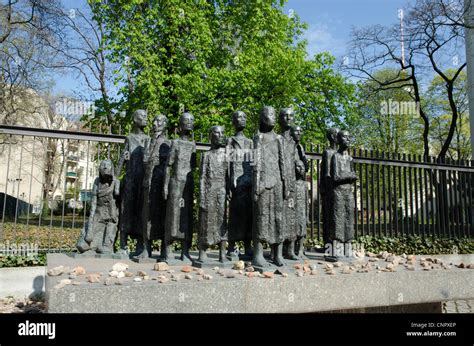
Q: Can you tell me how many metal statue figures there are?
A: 12